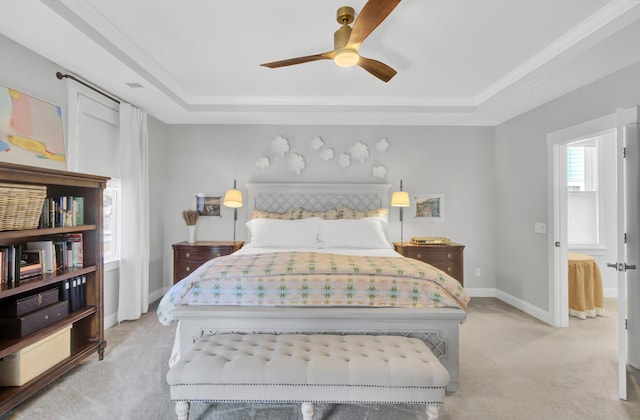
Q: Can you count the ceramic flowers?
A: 9